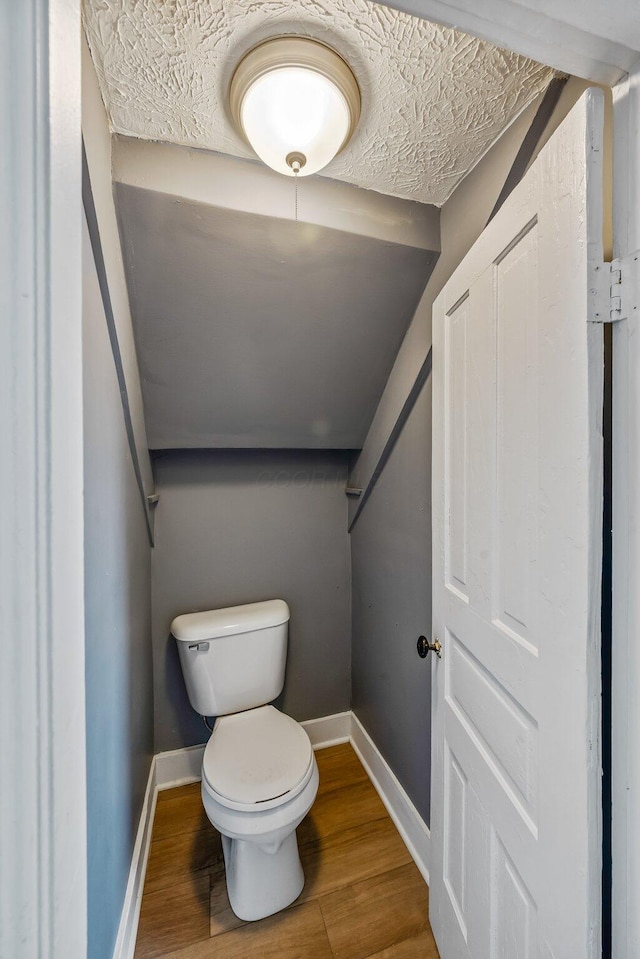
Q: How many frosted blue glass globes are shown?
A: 0